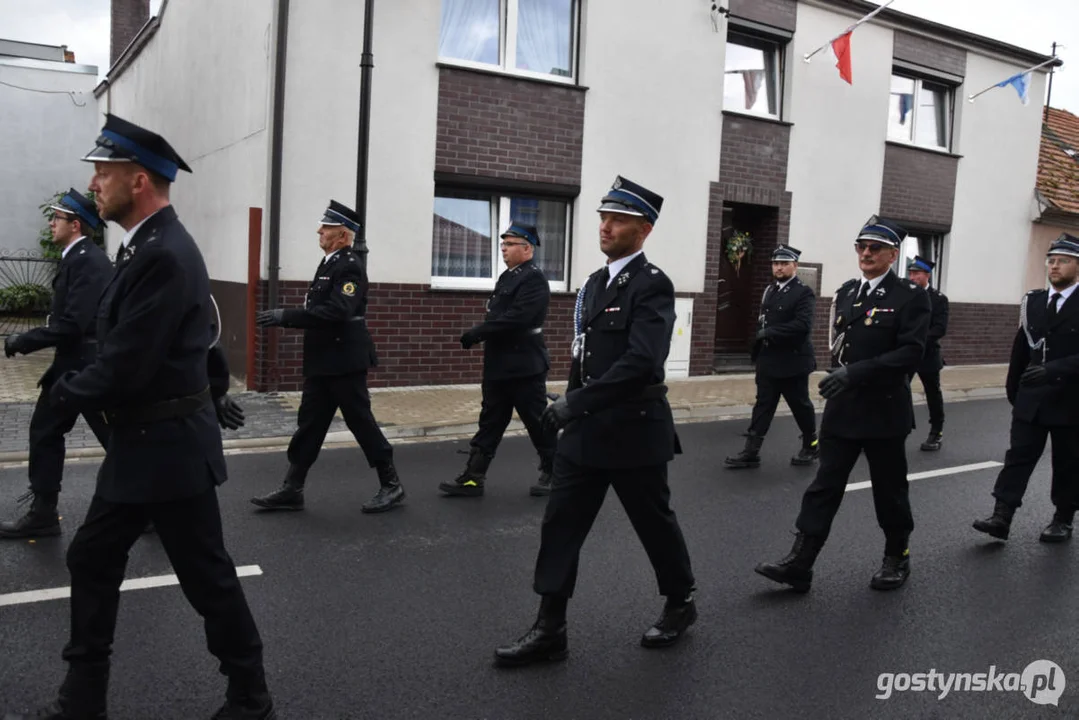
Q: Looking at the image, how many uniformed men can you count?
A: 9